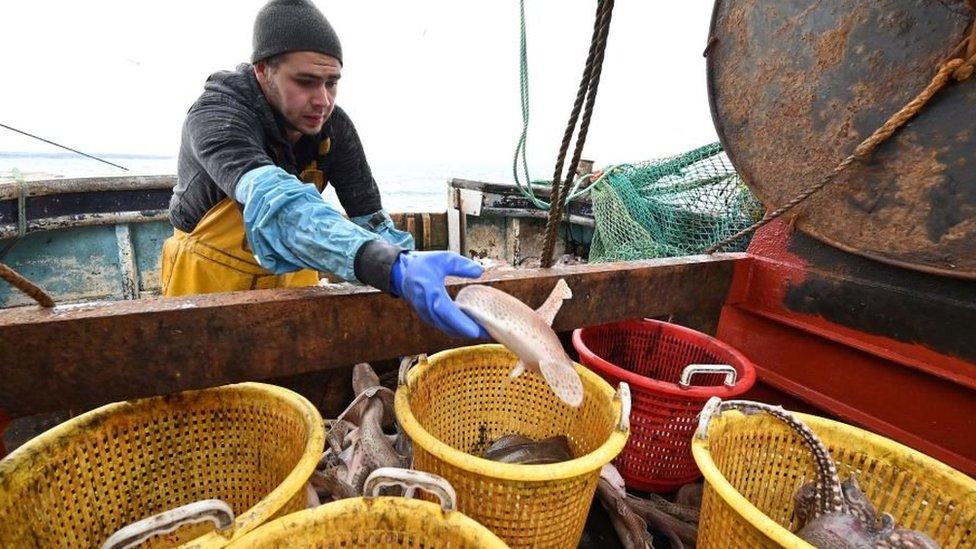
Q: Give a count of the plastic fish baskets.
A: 5